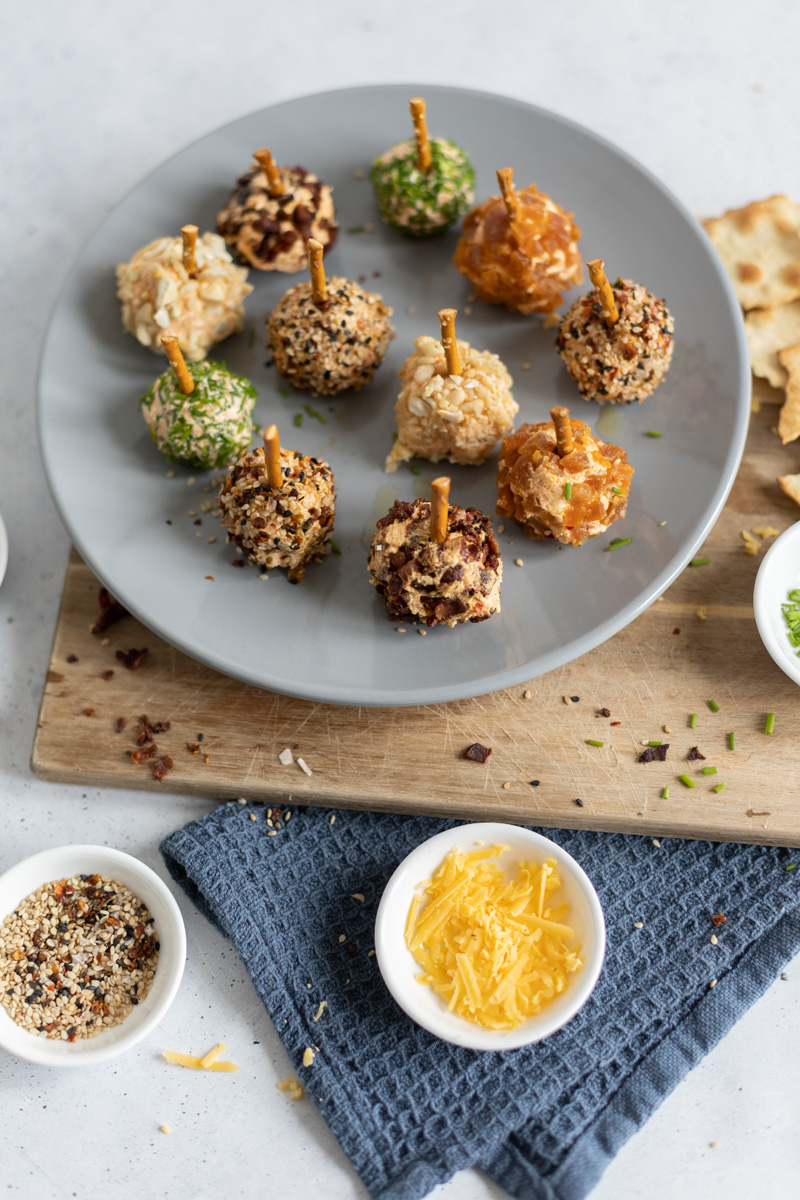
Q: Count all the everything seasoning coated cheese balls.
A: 3